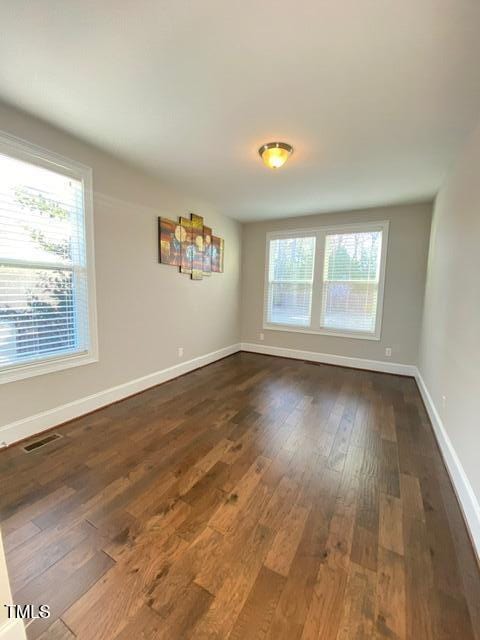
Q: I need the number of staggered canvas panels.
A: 5